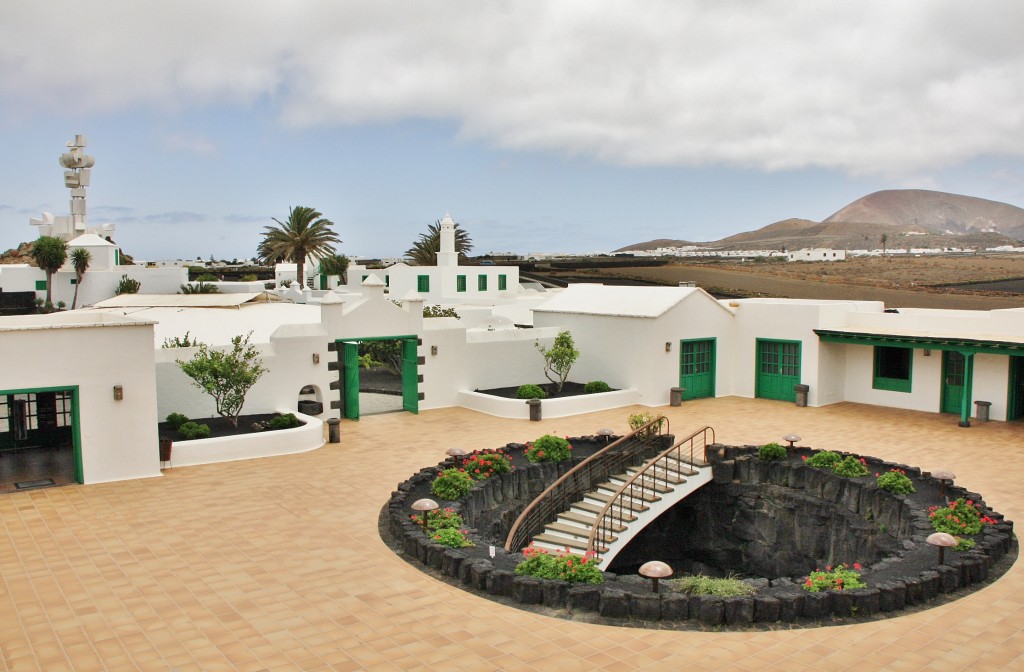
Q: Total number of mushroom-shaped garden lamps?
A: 7